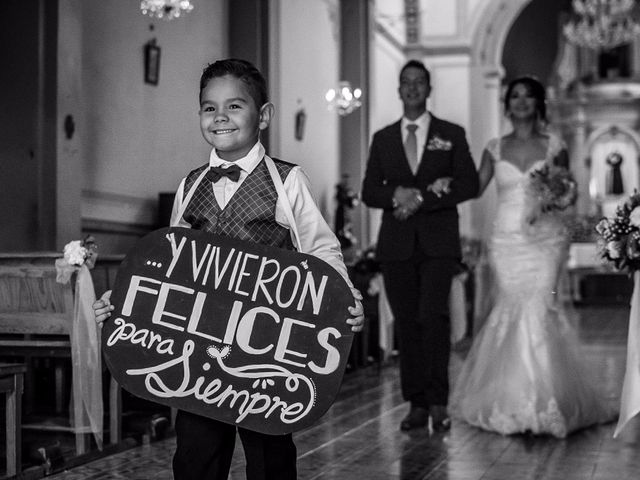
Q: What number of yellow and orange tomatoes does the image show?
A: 0